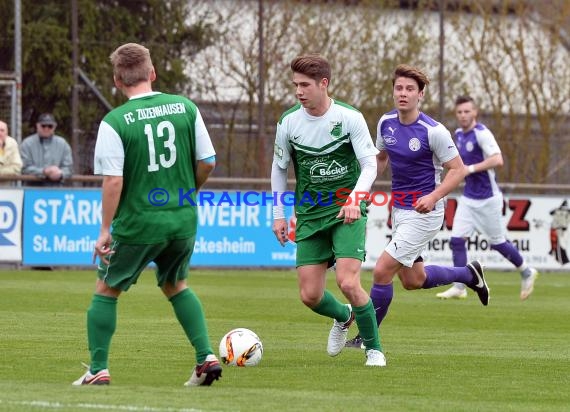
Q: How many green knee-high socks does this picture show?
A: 4